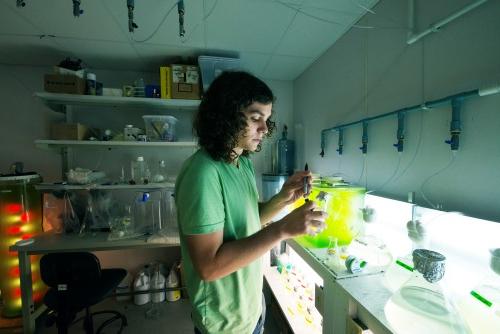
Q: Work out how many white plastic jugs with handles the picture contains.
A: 3